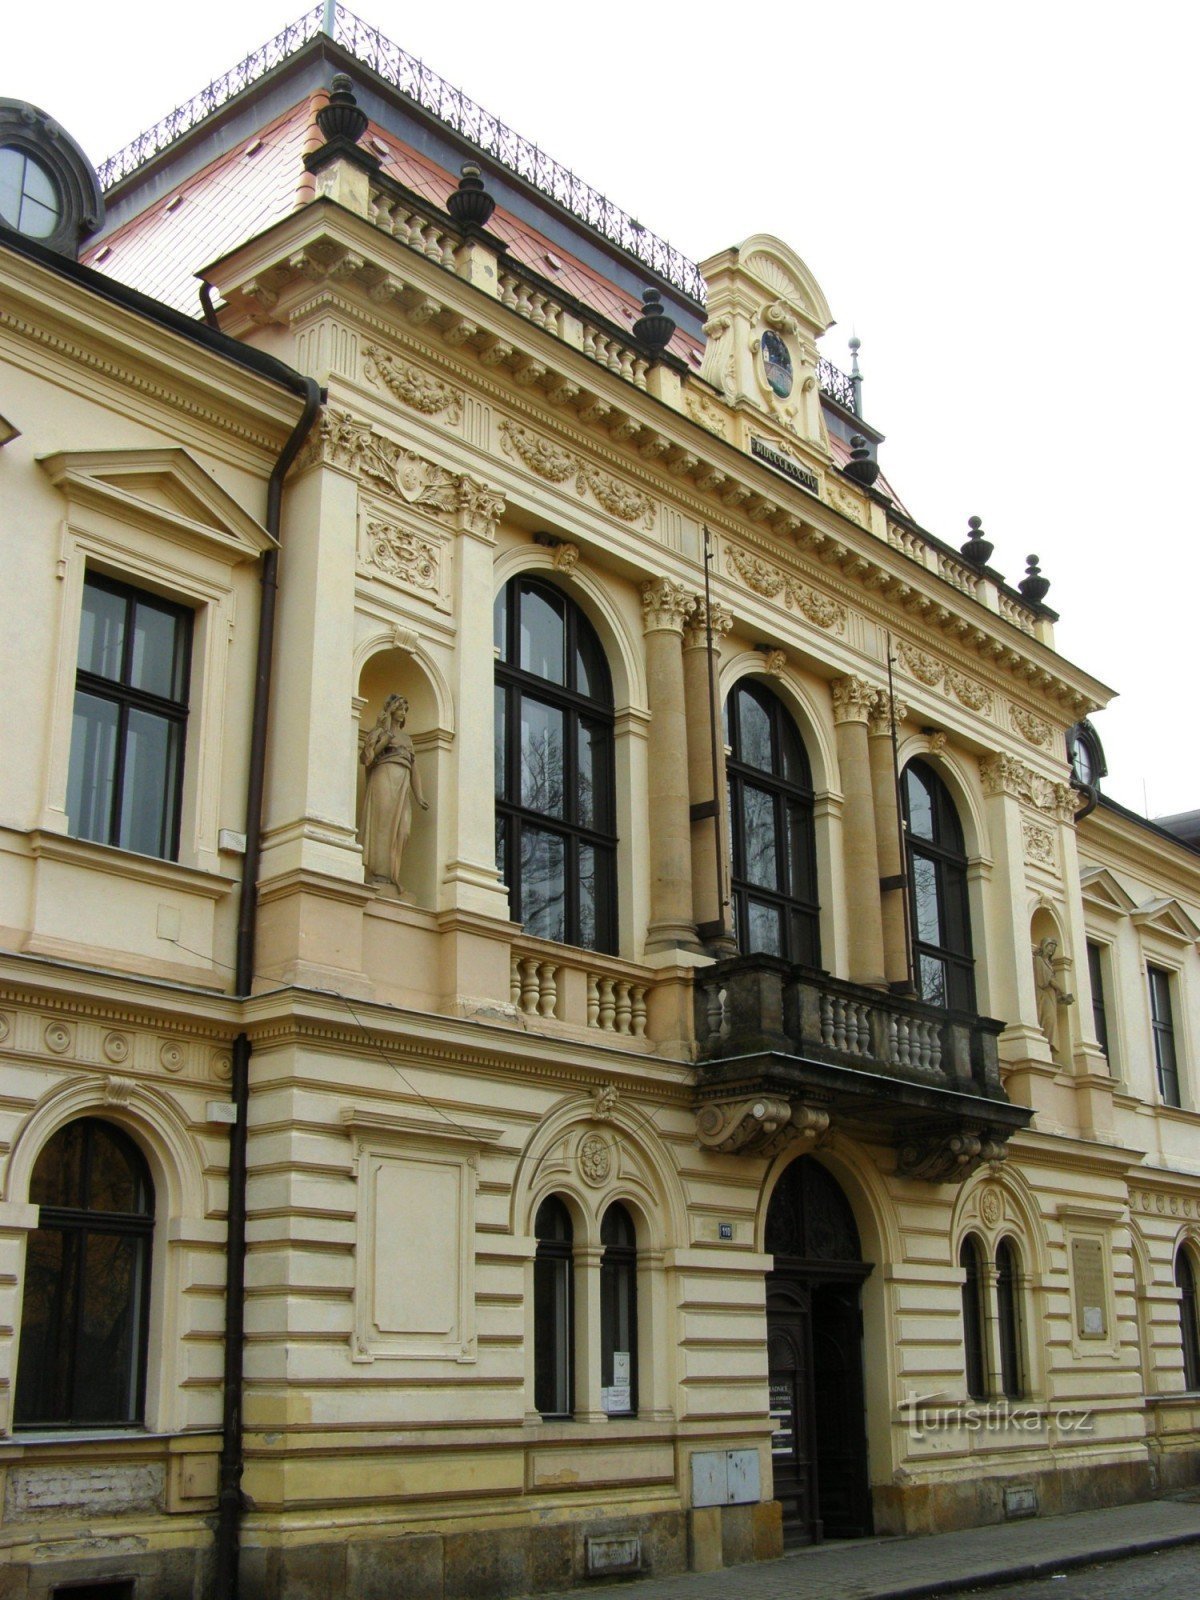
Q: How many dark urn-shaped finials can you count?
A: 6